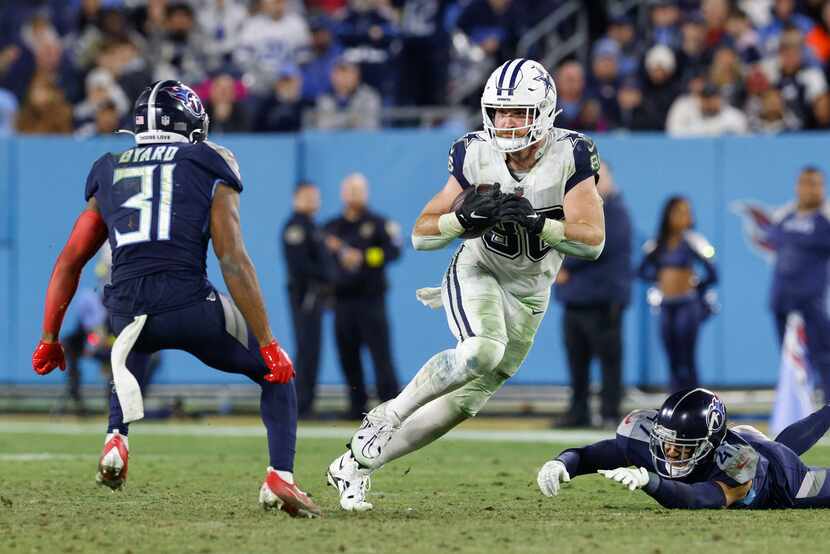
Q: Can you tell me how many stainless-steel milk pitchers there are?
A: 0